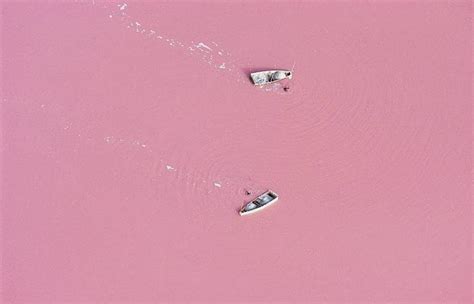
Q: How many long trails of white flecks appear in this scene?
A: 2